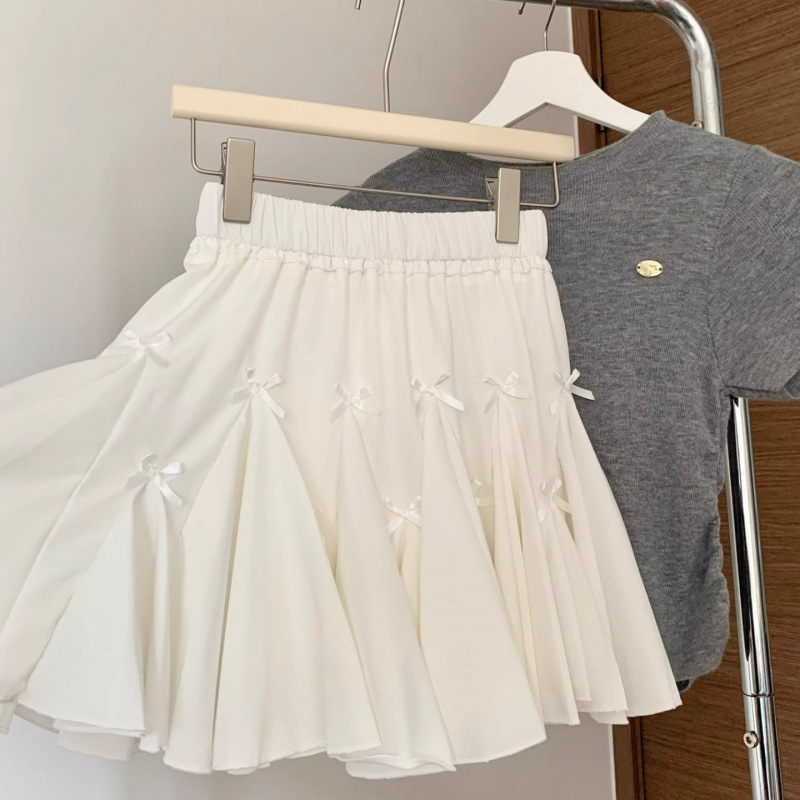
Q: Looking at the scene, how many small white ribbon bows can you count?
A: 10